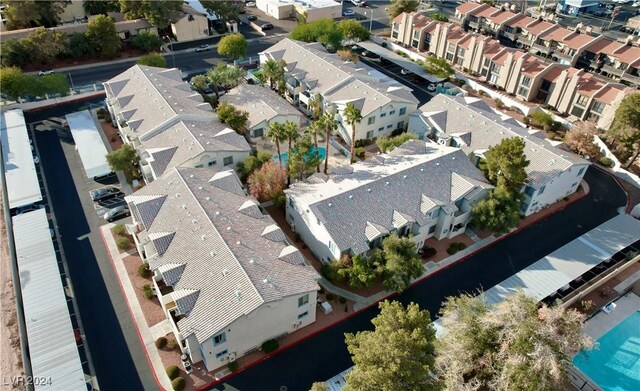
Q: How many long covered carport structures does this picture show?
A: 5